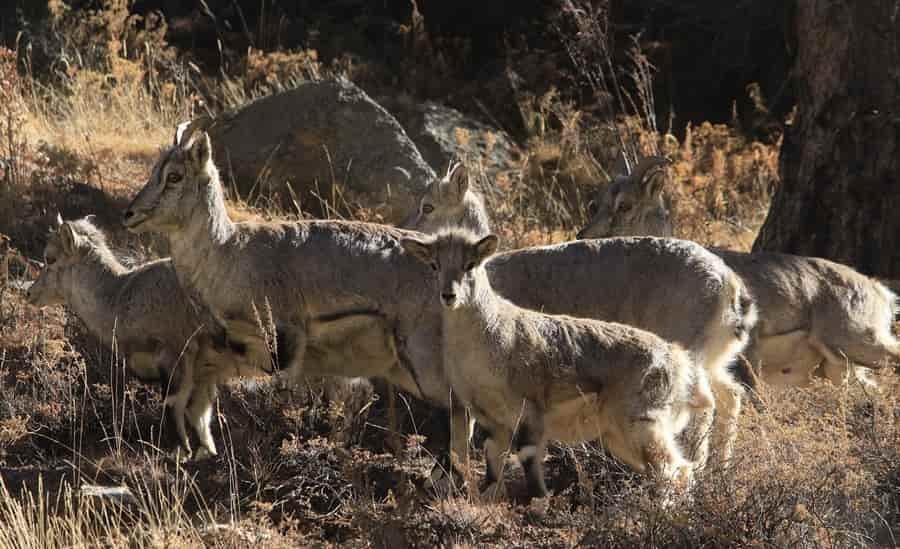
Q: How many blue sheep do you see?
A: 5